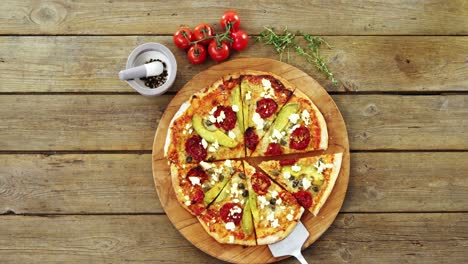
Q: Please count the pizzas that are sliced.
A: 1